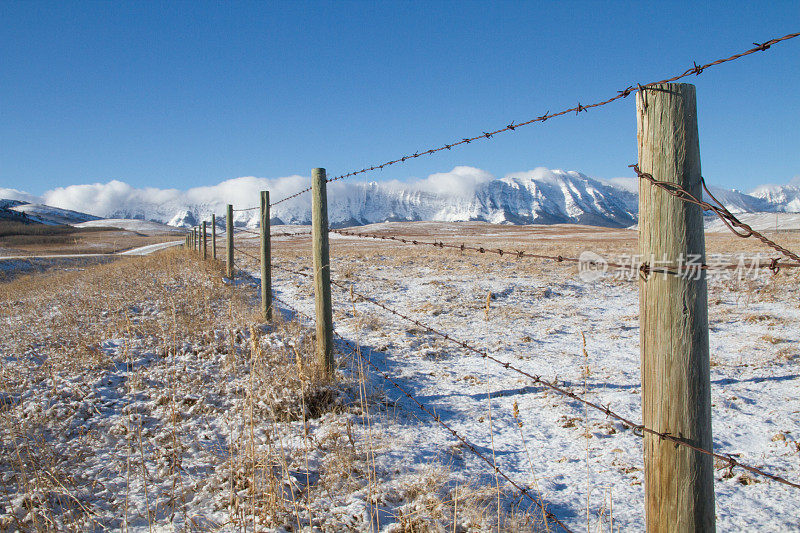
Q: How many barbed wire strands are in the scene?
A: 4